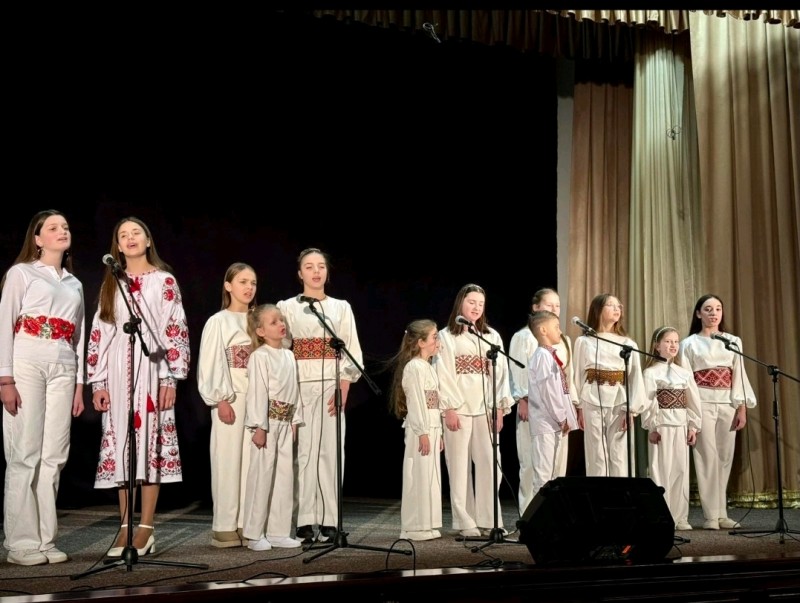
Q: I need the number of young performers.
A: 12